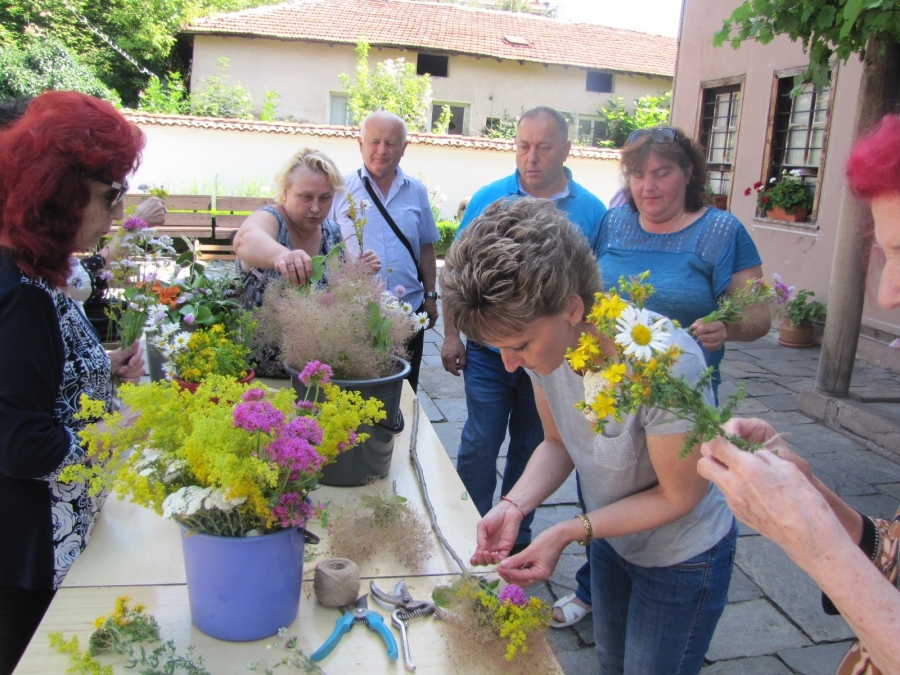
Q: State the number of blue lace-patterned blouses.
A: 1